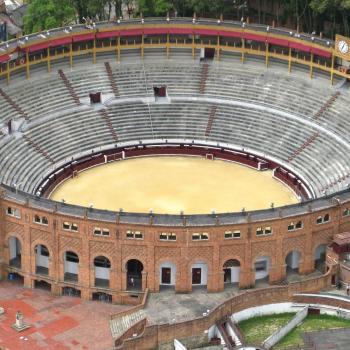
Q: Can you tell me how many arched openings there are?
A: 11